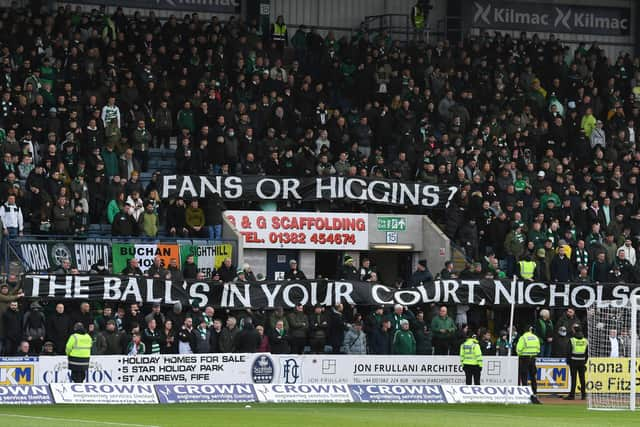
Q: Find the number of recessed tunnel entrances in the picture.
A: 1